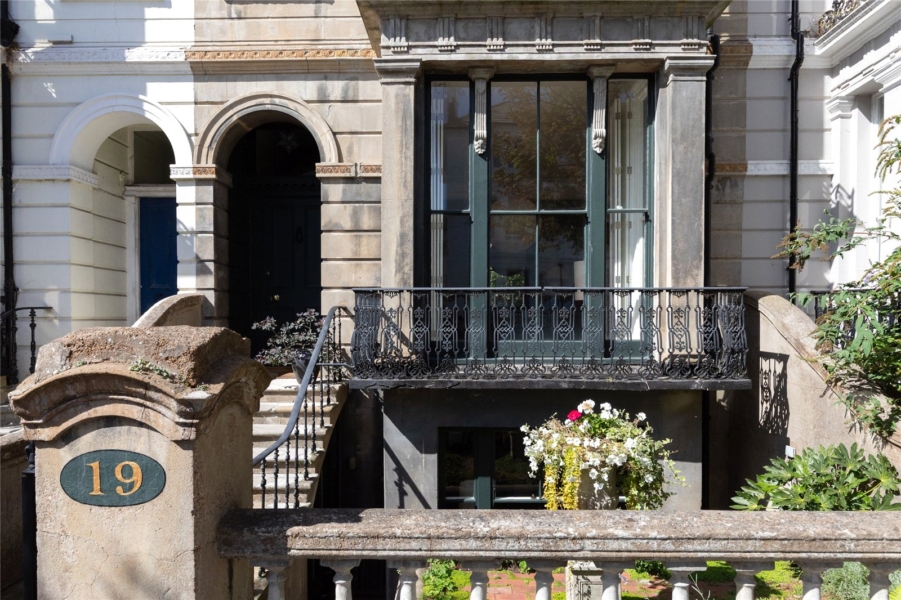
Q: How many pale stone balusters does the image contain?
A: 10